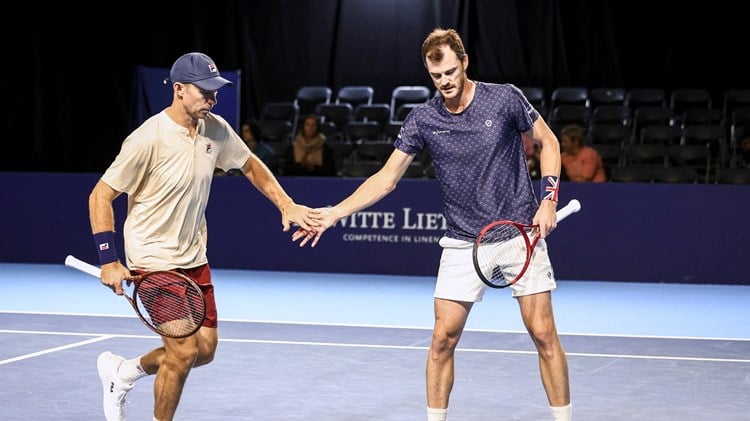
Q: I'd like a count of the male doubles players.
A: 2